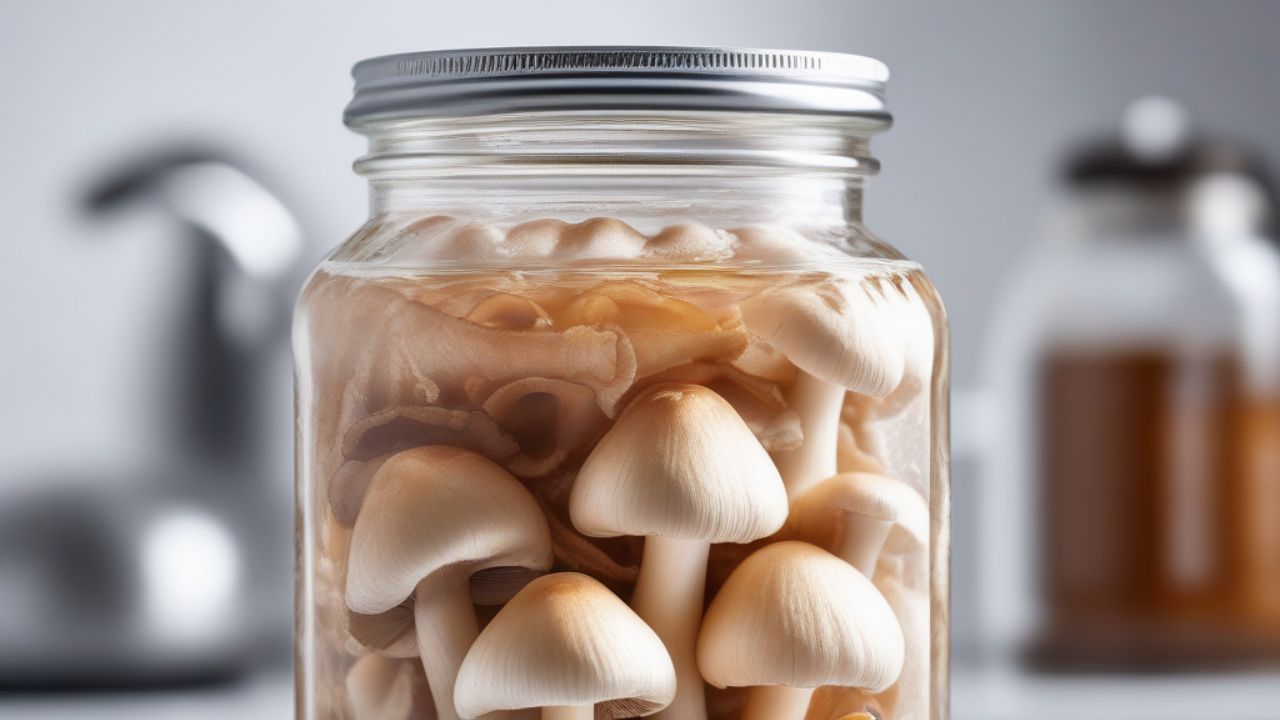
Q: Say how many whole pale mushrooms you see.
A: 6